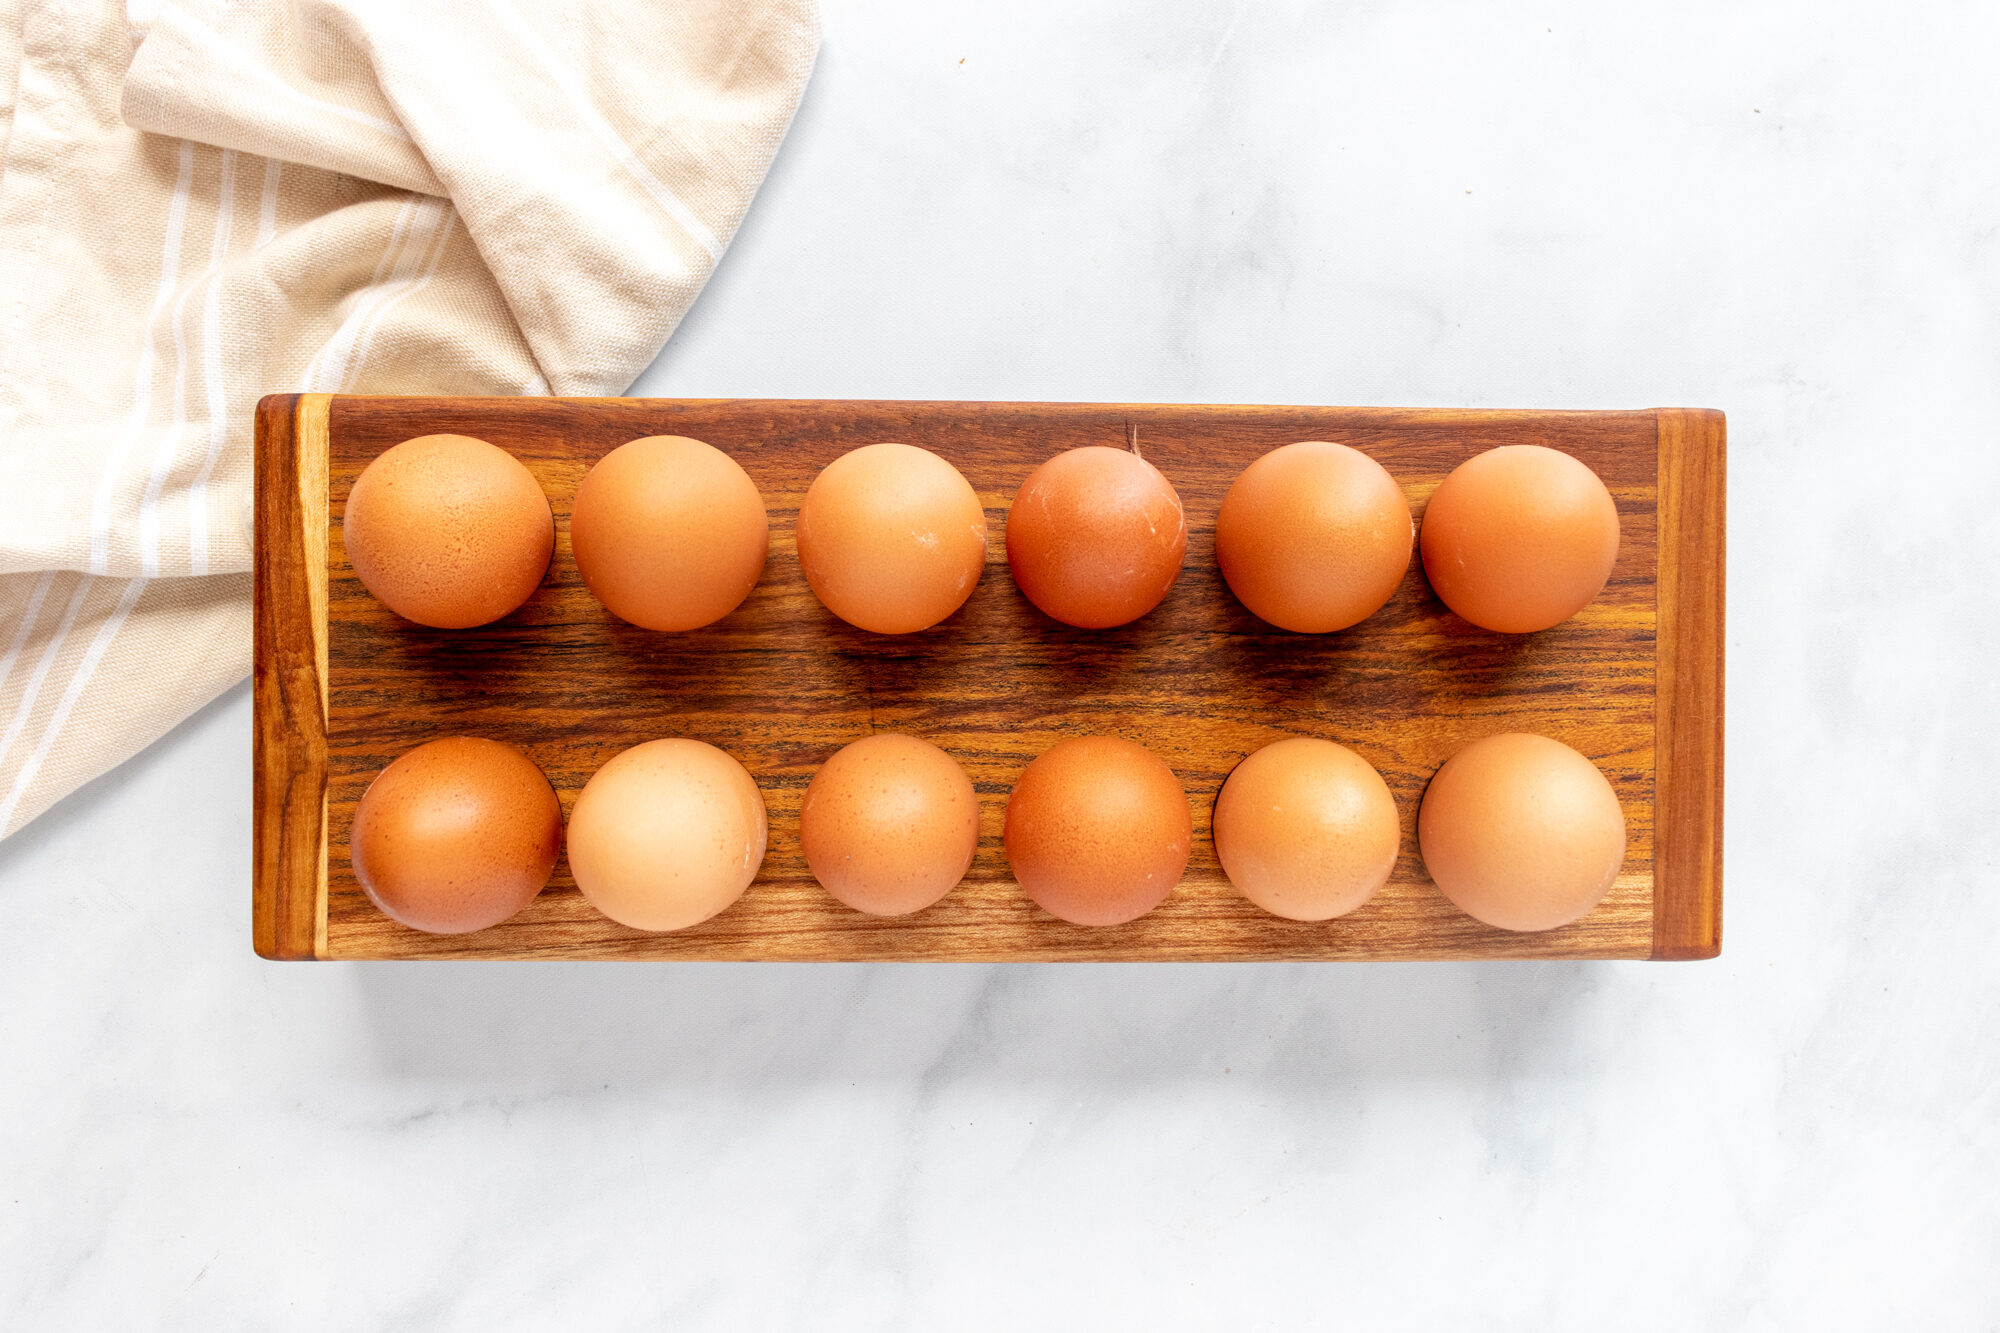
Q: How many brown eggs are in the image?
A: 12